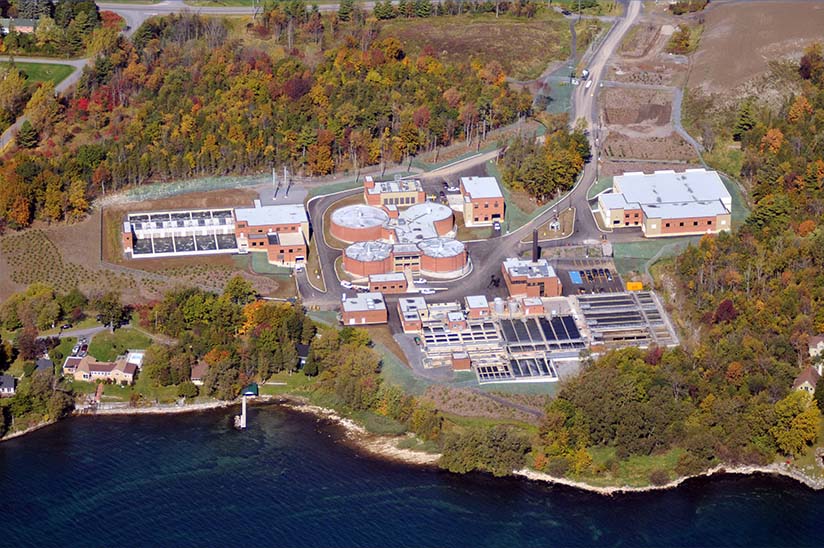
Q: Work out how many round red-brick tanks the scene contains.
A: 4